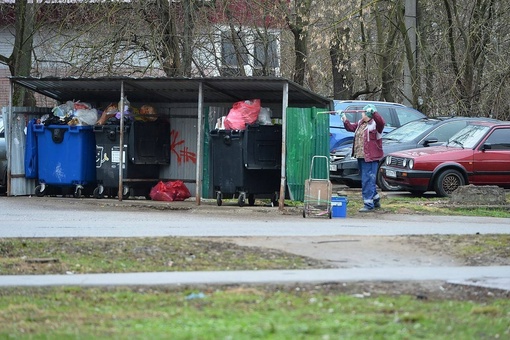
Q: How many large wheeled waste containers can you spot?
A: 3